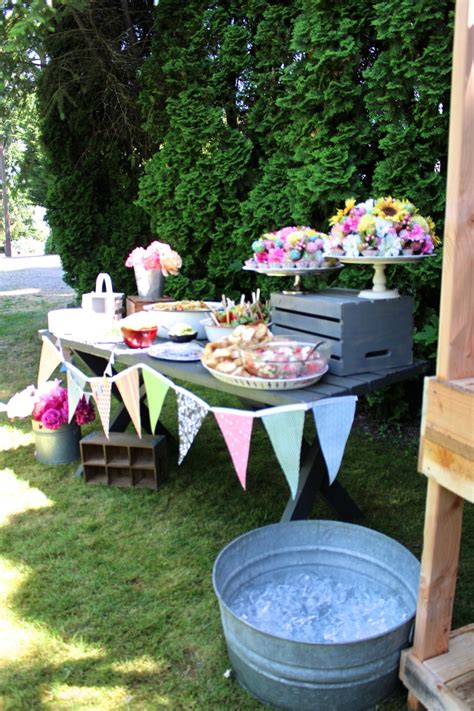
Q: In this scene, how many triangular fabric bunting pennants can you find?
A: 9